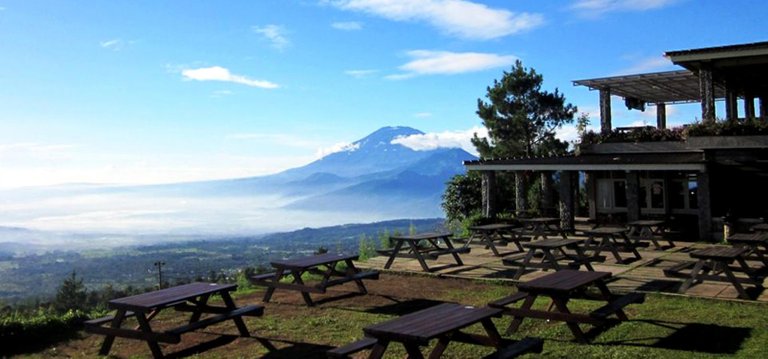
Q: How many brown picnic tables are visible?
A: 13